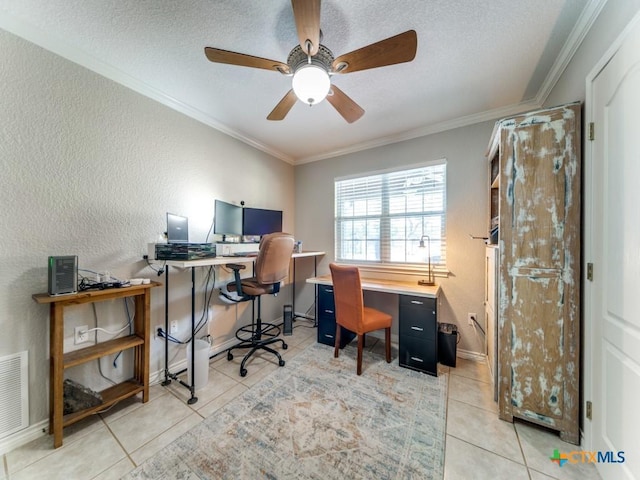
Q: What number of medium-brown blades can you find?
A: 5